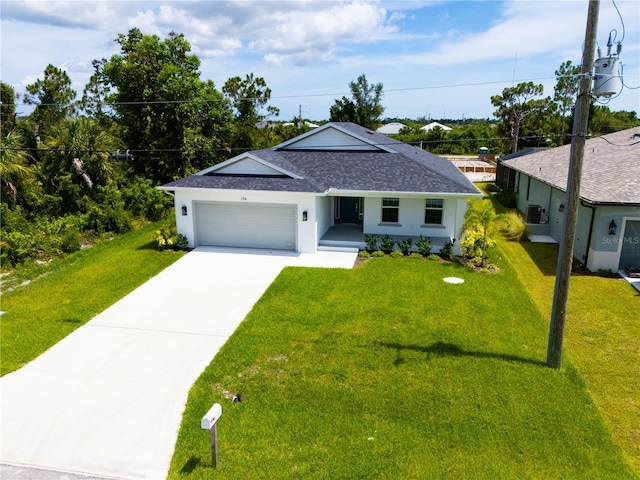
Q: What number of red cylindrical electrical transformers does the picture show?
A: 0